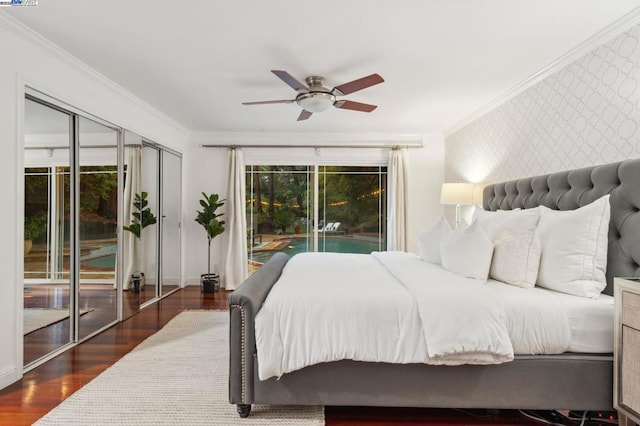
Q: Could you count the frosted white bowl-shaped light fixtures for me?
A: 1